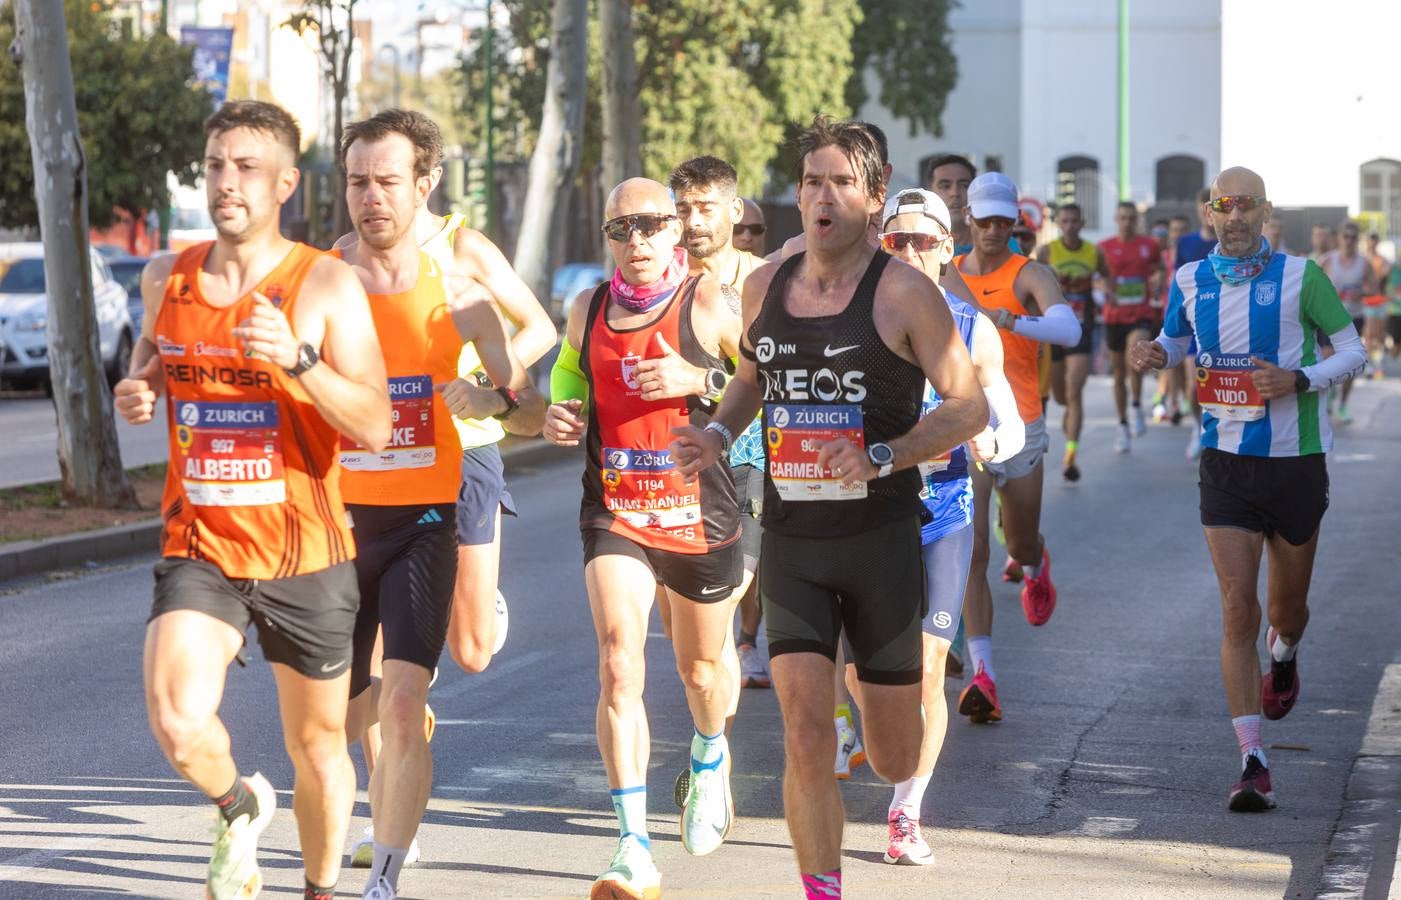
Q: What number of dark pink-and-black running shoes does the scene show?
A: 2